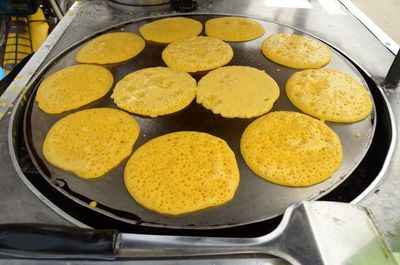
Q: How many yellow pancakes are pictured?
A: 12